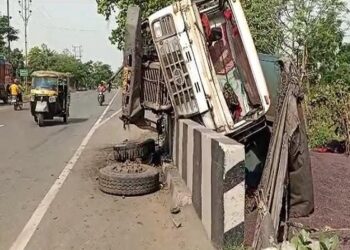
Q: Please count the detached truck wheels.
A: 2